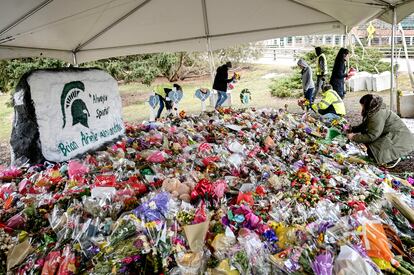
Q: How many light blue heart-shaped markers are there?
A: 3